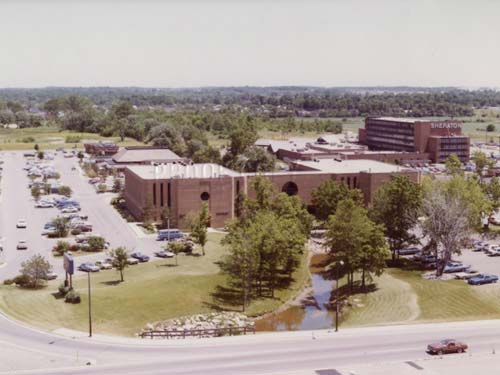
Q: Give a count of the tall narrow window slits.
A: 7